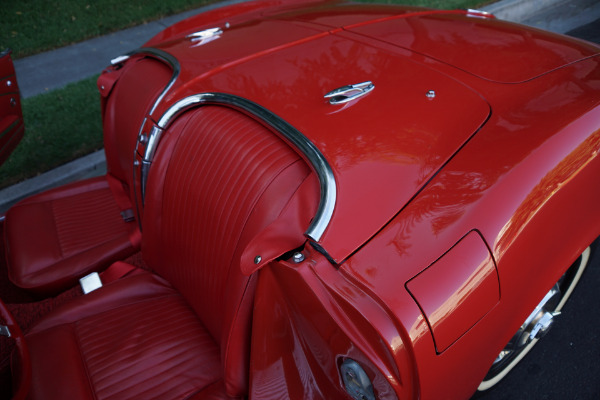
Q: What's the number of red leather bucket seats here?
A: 2